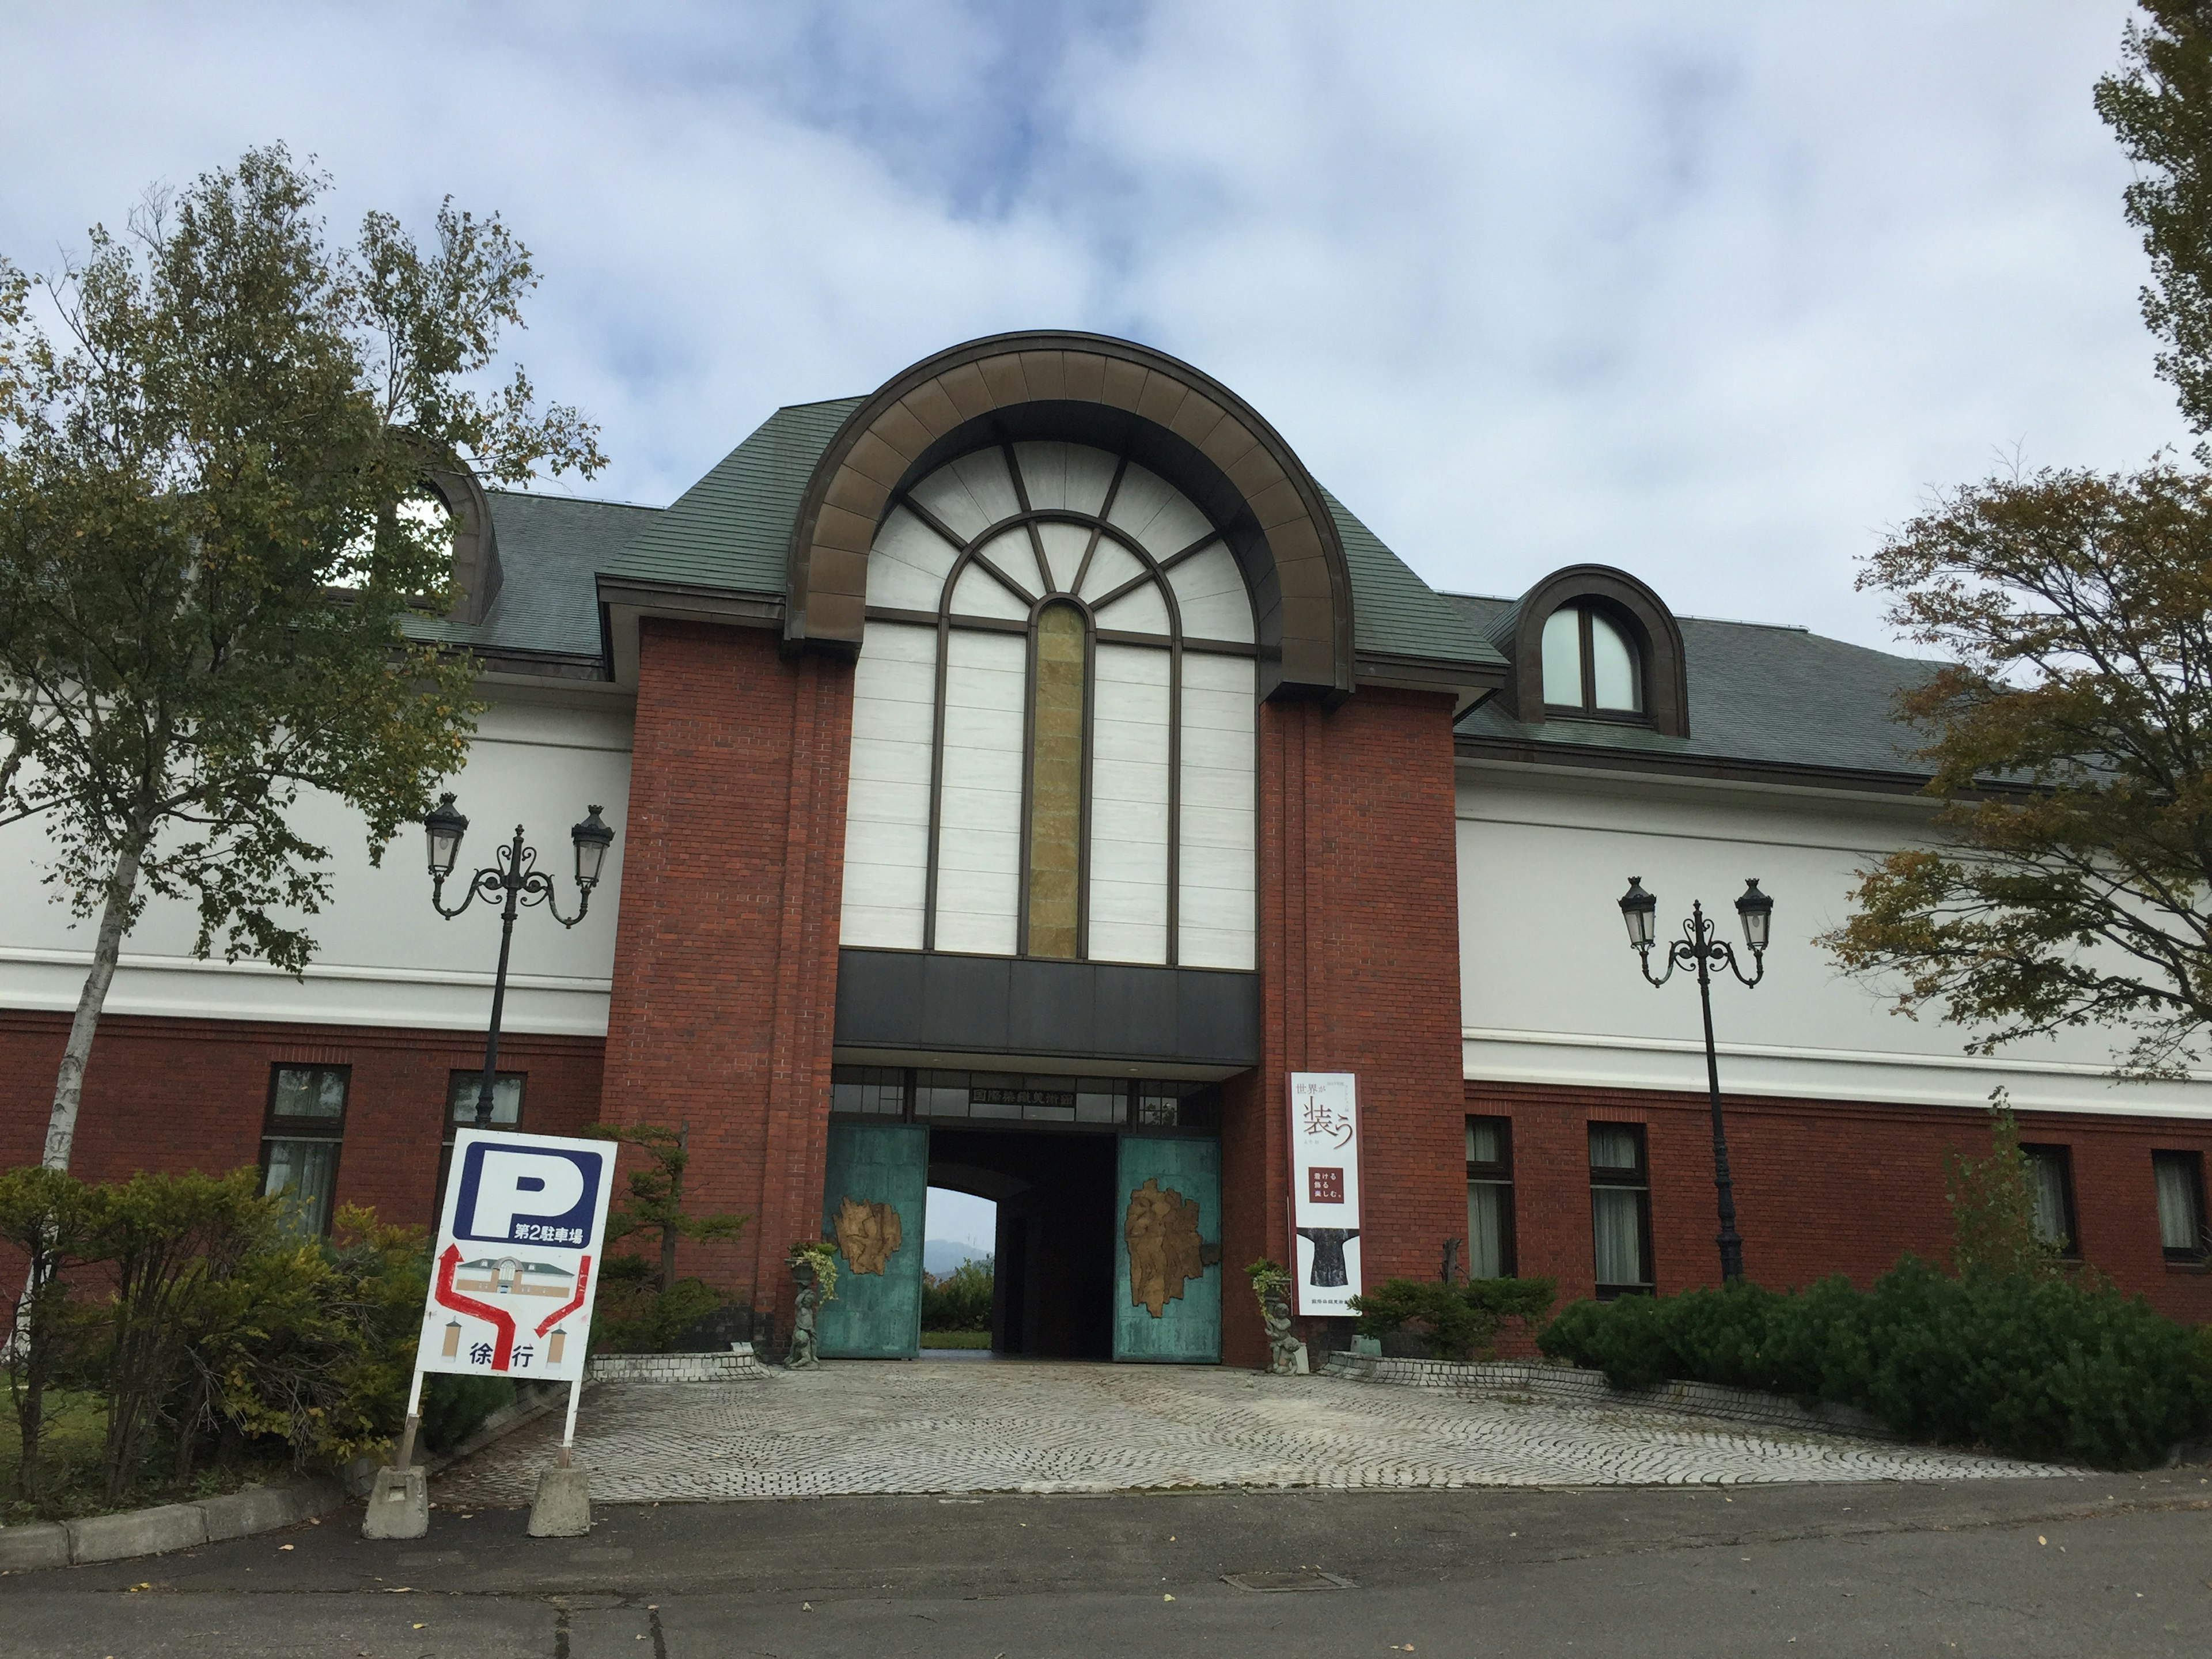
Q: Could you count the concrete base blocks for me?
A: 2